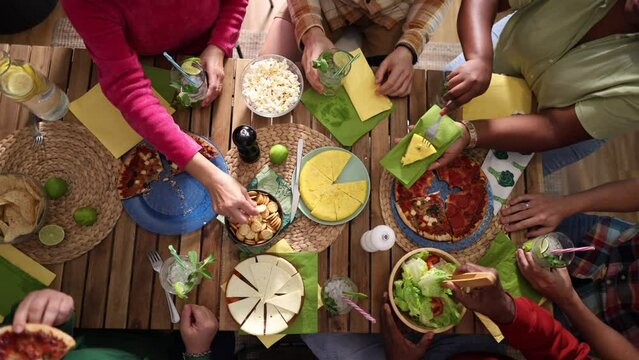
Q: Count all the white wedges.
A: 12